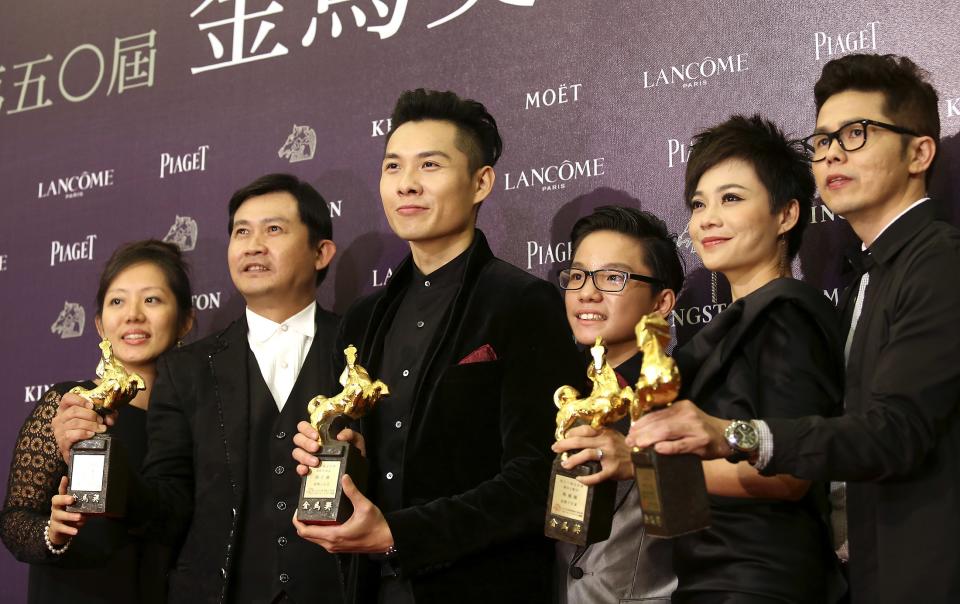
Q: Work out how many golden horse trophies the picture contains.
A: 4